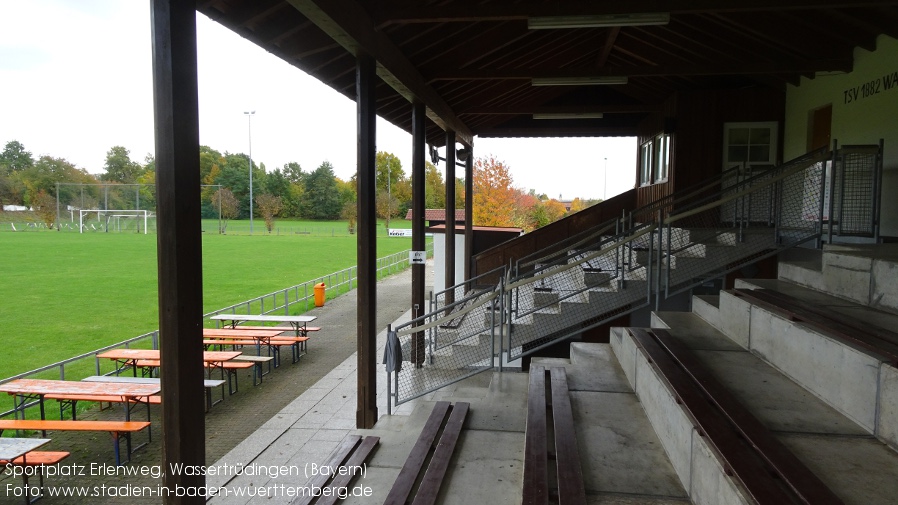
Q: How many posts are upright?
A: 5